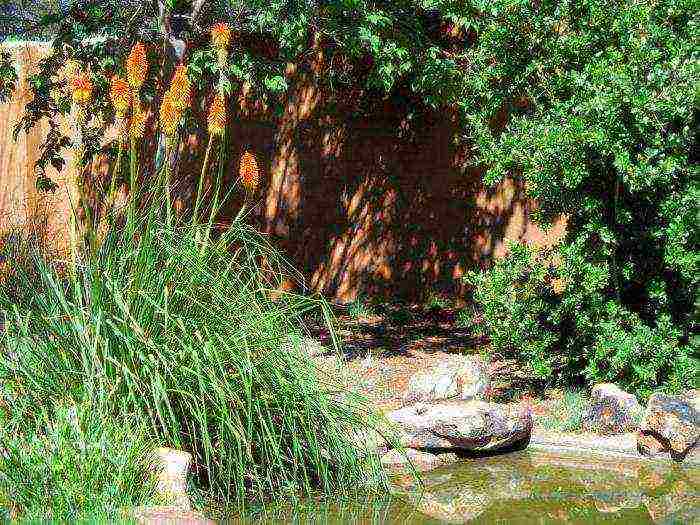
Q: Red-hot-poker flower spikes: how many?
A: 9